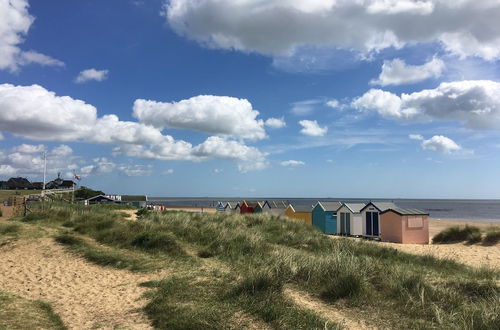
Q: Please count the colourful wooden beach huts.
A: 11